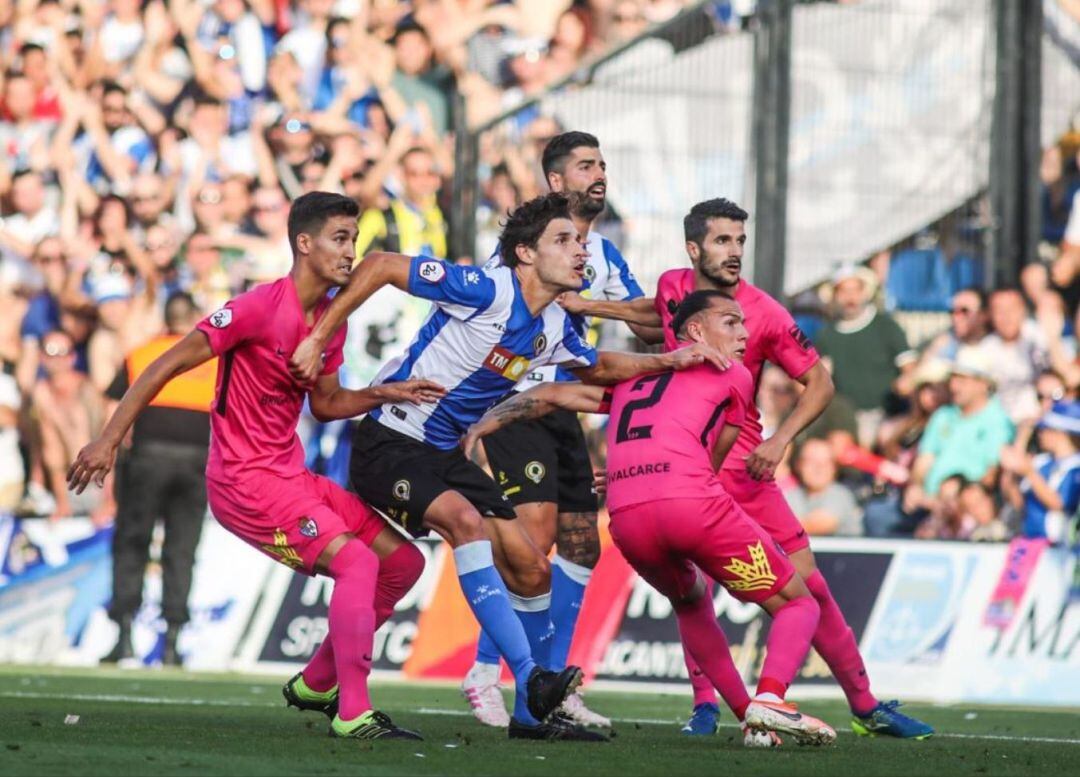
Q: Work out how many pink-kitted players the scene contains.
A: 3